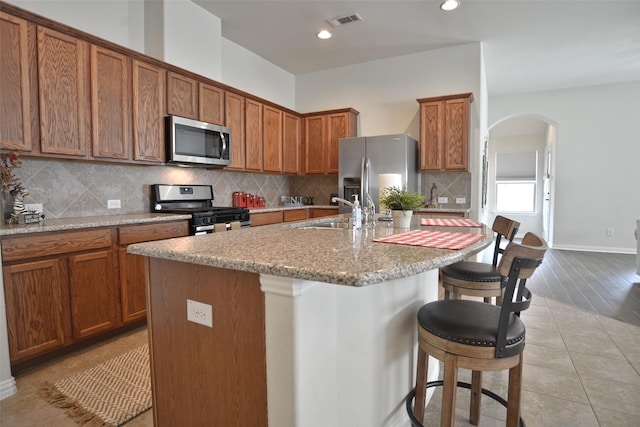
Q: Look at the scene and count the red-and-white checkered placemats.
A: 2